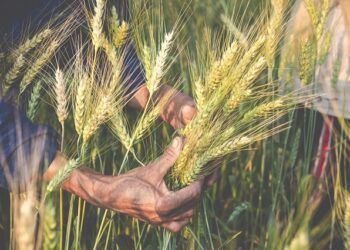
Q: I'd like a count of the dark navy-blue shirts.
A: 1